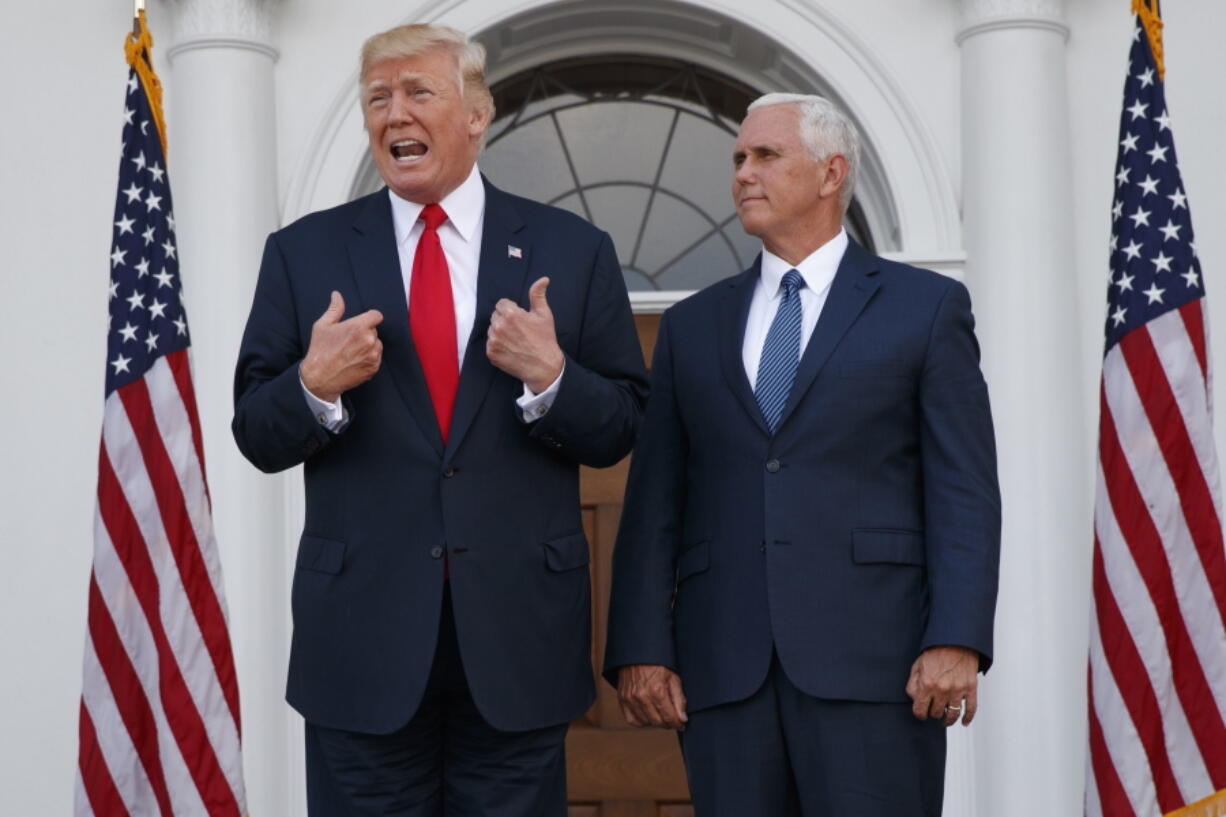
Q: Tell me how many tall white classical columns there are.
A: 2